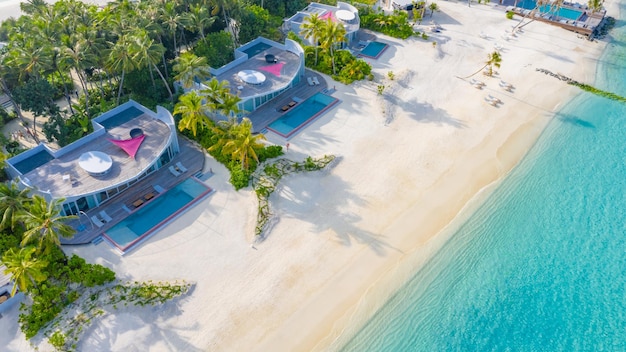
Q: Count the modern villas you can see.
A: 3